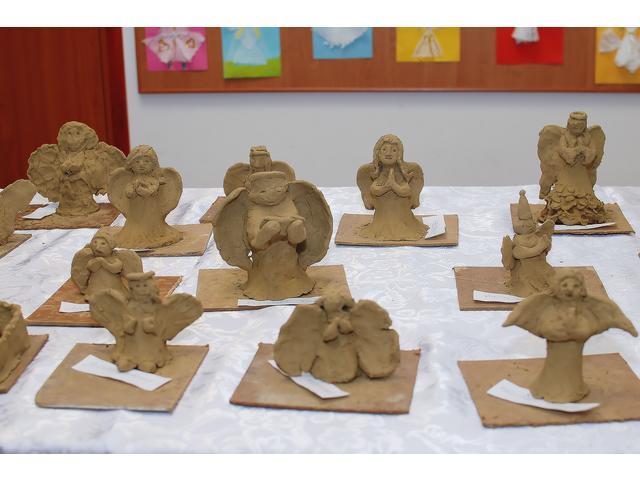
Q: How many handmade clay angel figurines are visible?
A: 11